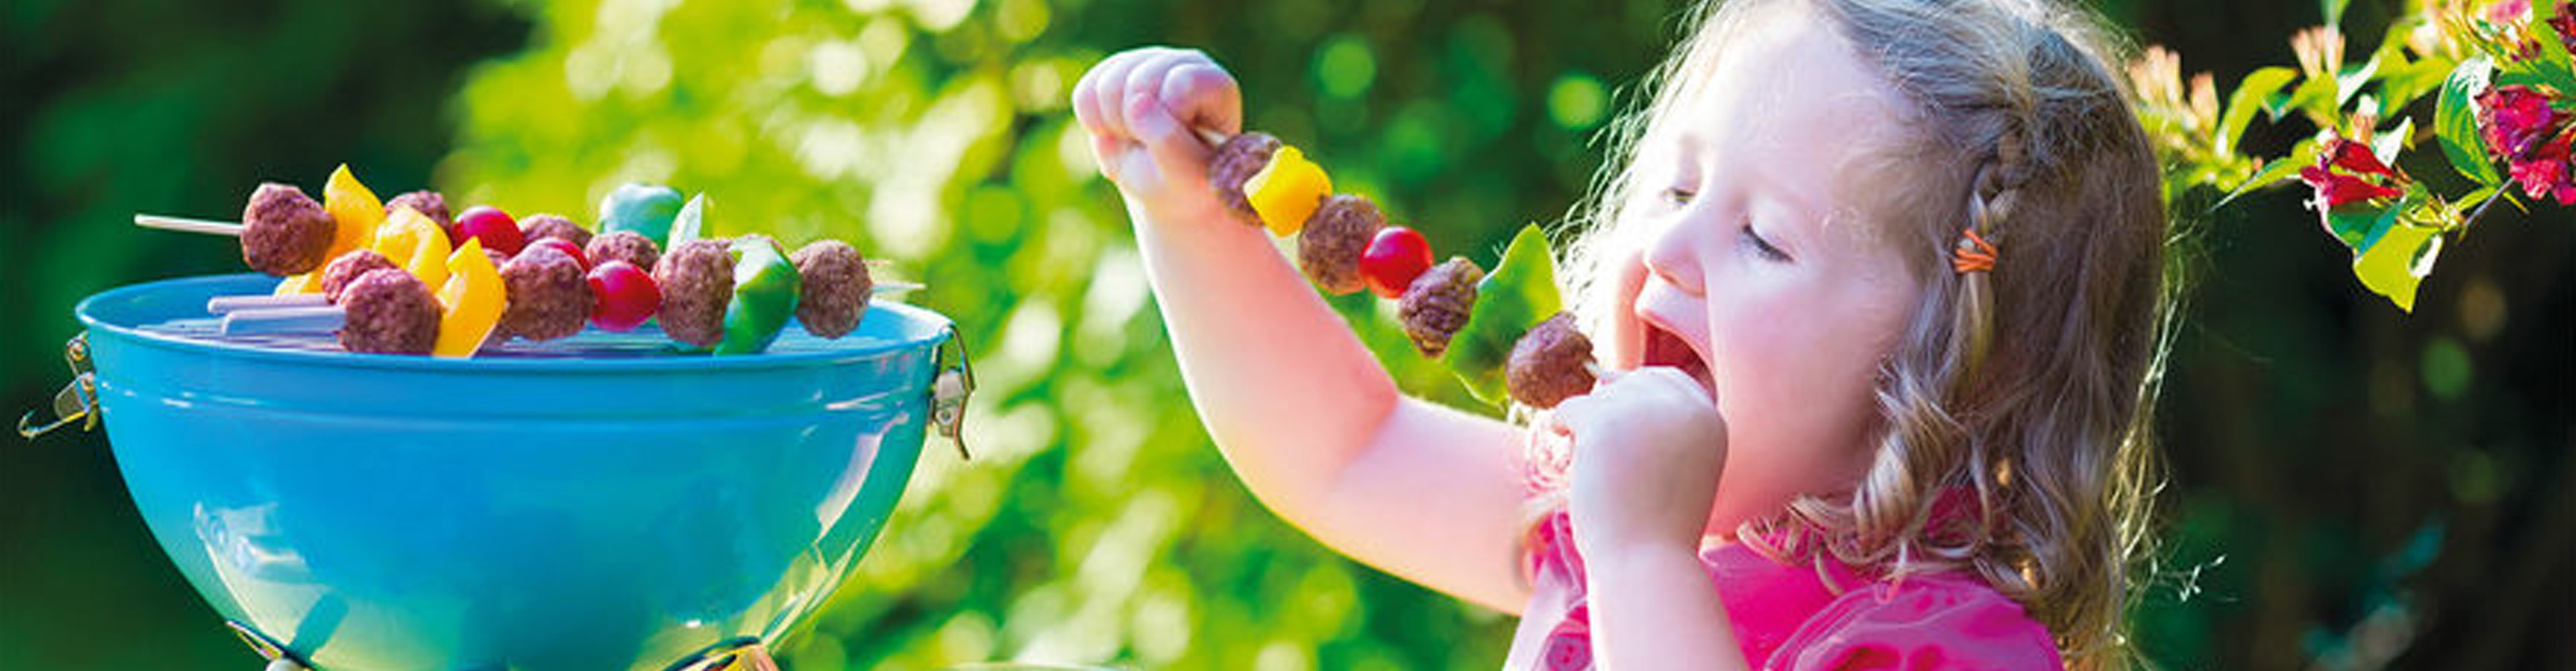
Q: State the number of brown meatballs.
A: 13